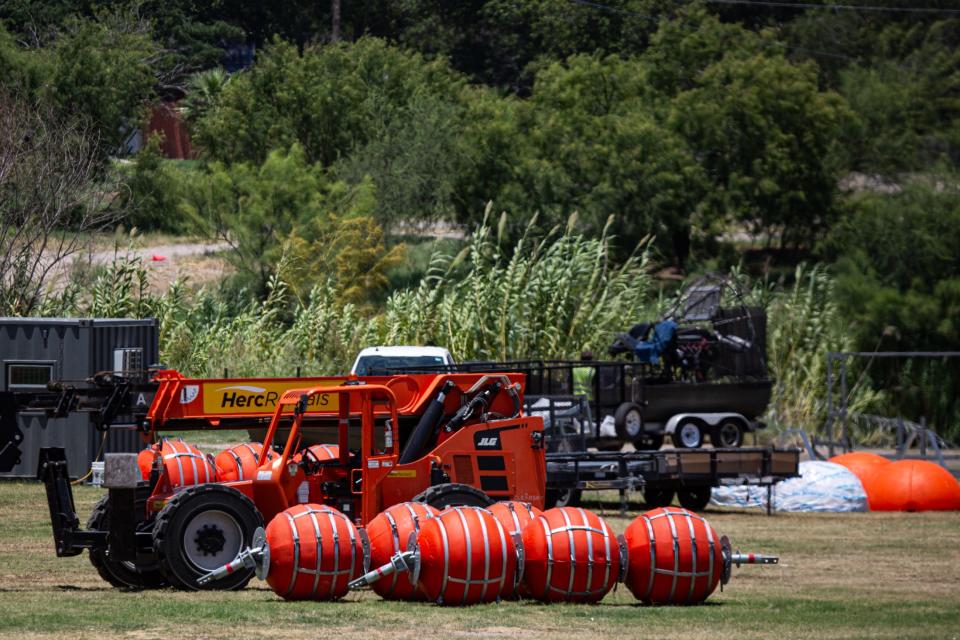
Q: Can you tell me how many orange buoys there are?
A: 11